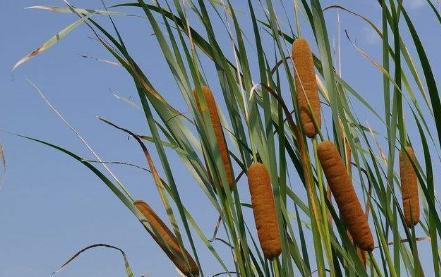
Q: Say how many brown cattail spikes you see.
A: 6